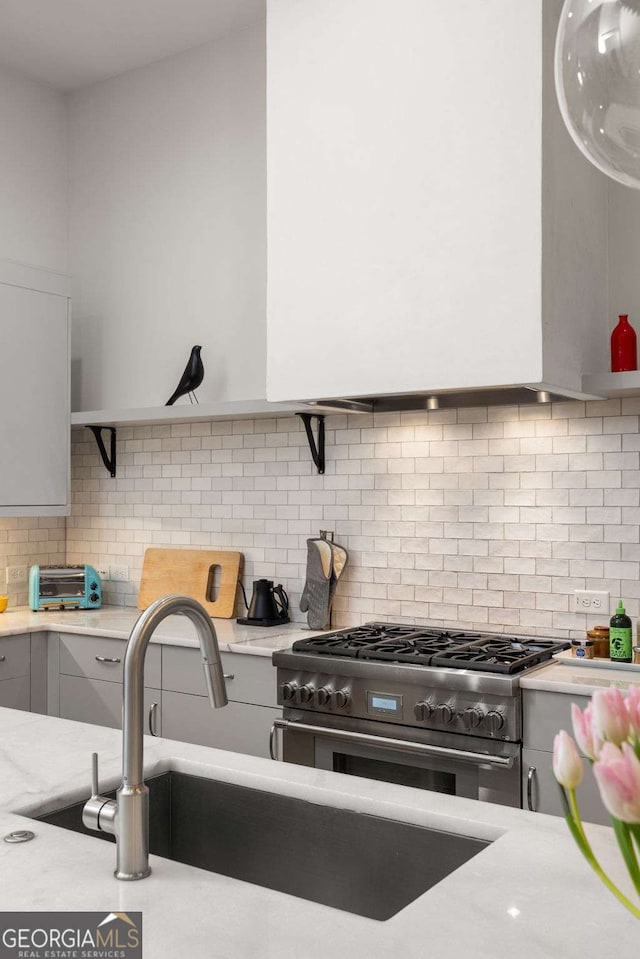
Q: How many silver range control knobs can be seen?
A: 8